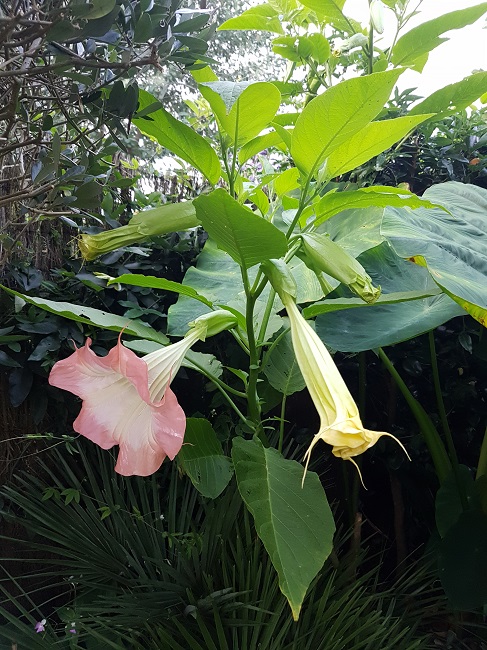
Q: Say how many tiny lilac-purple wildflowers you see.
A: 2